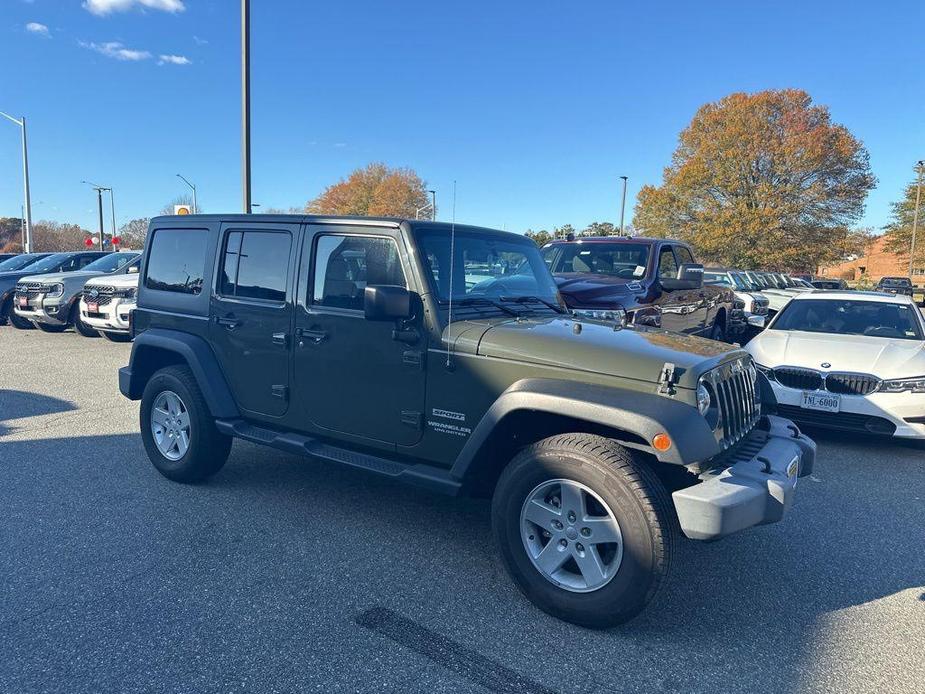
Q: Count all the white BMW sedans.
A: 1